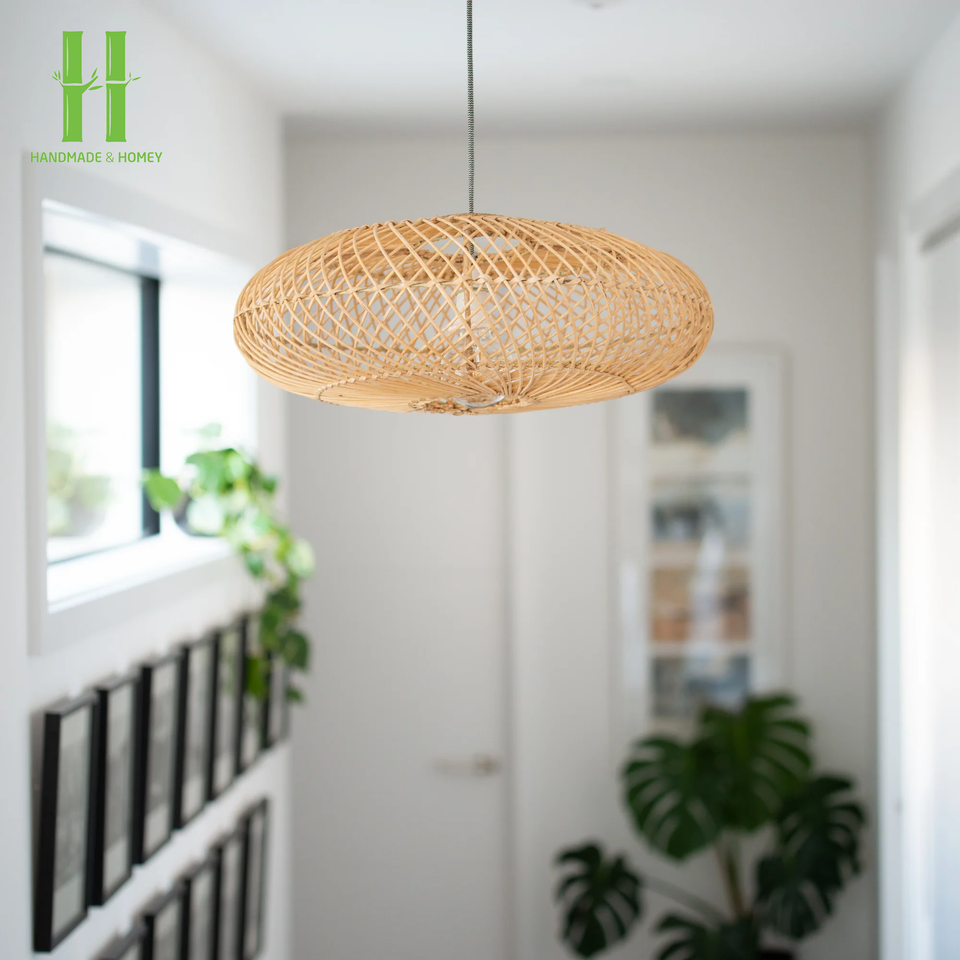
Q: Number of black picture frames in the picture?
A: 12